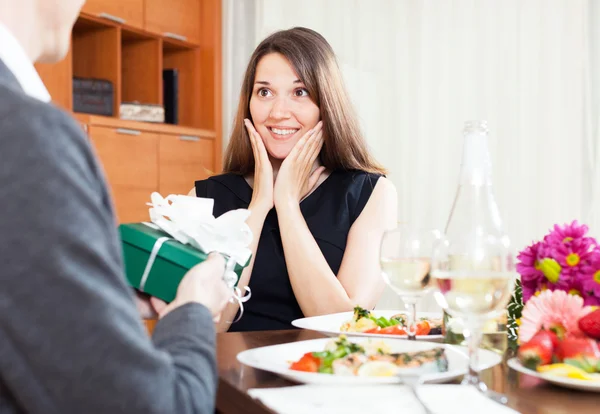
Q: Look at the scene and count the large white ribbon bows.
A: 1